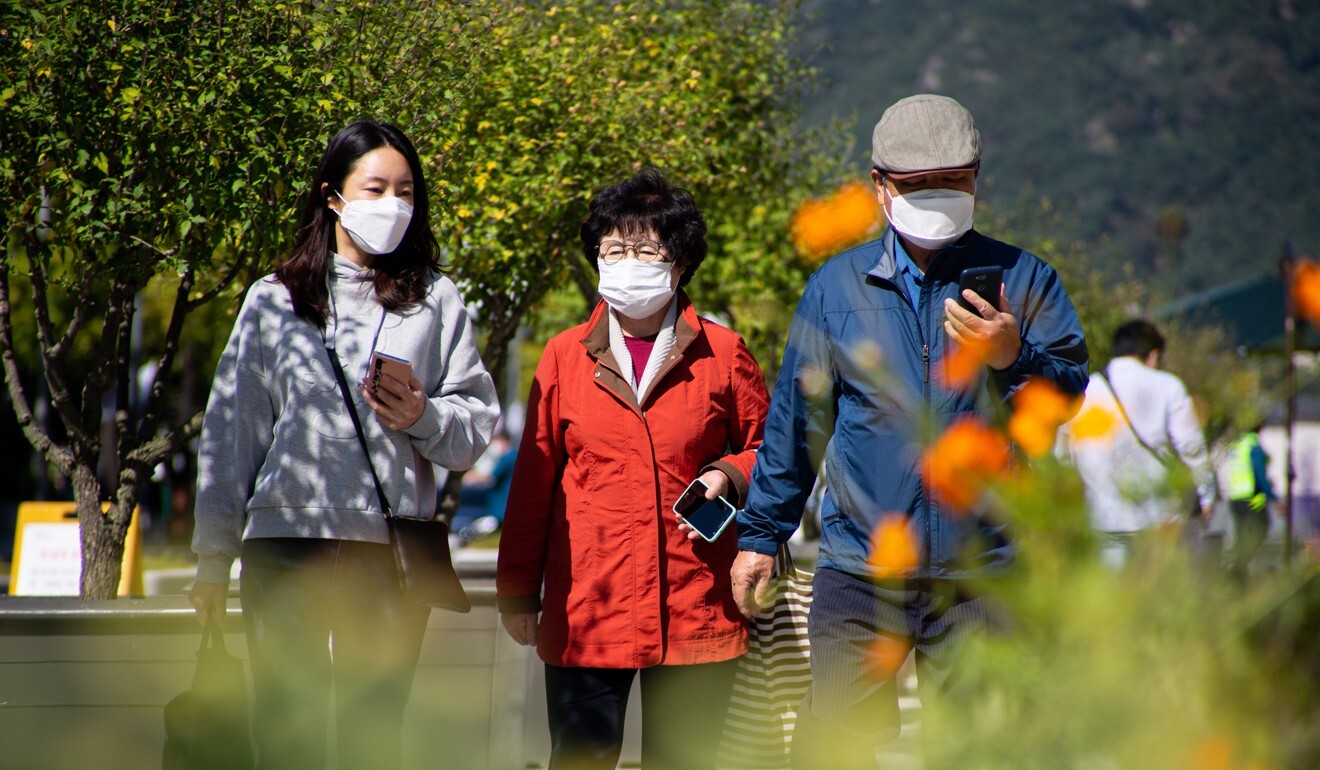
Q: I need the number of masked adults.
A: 3